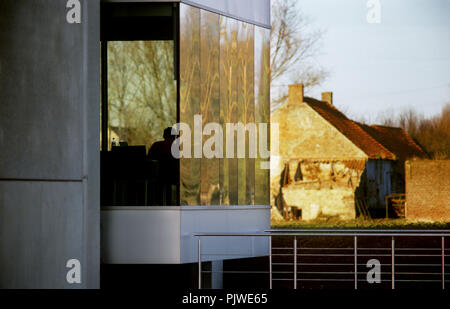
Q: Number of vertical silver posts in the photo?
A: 6